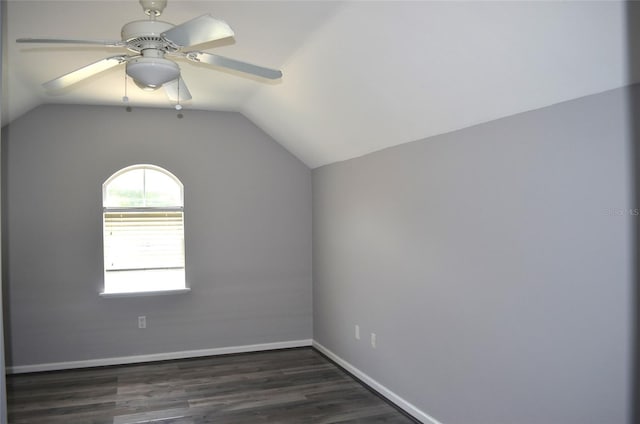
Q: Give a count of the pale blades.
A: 5